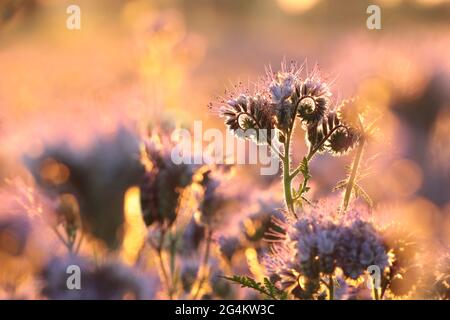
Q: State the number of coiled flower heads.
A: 3